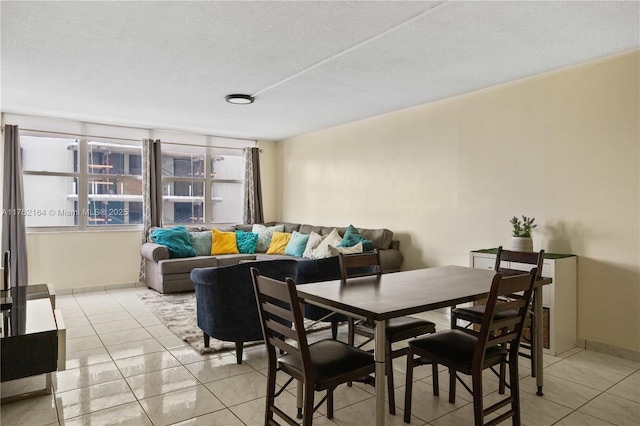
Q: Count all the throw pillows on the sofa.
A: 11